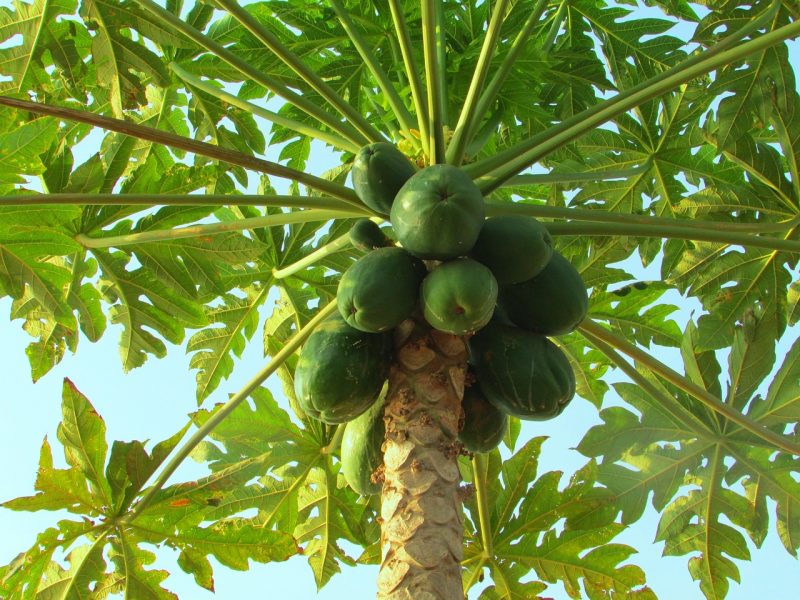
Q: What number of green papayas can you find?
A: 11